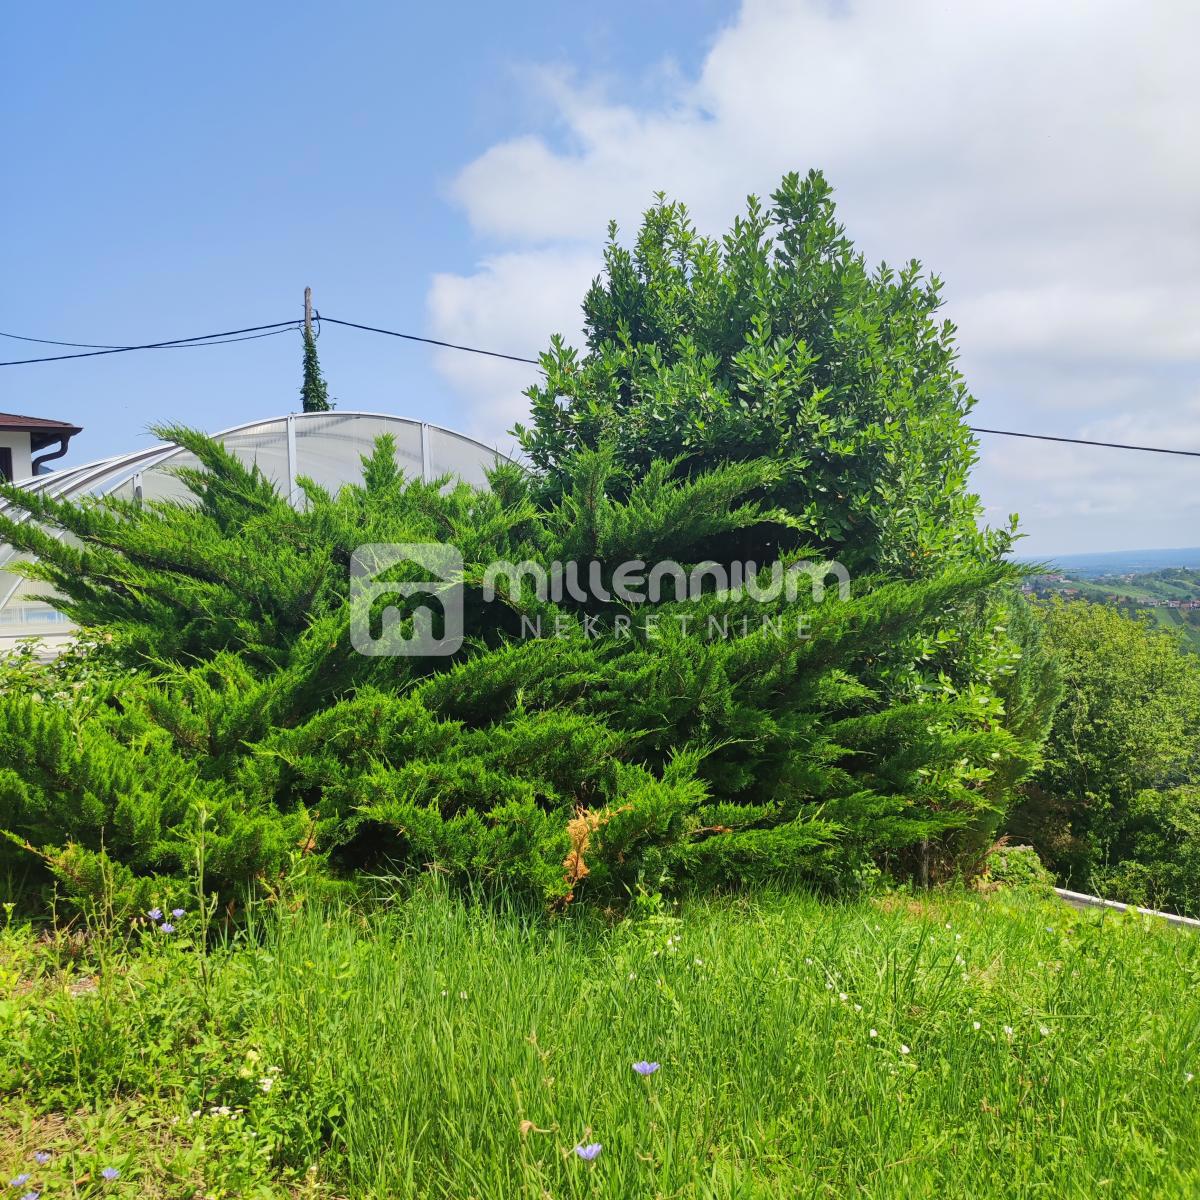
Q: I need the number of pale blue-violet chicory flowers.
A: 9